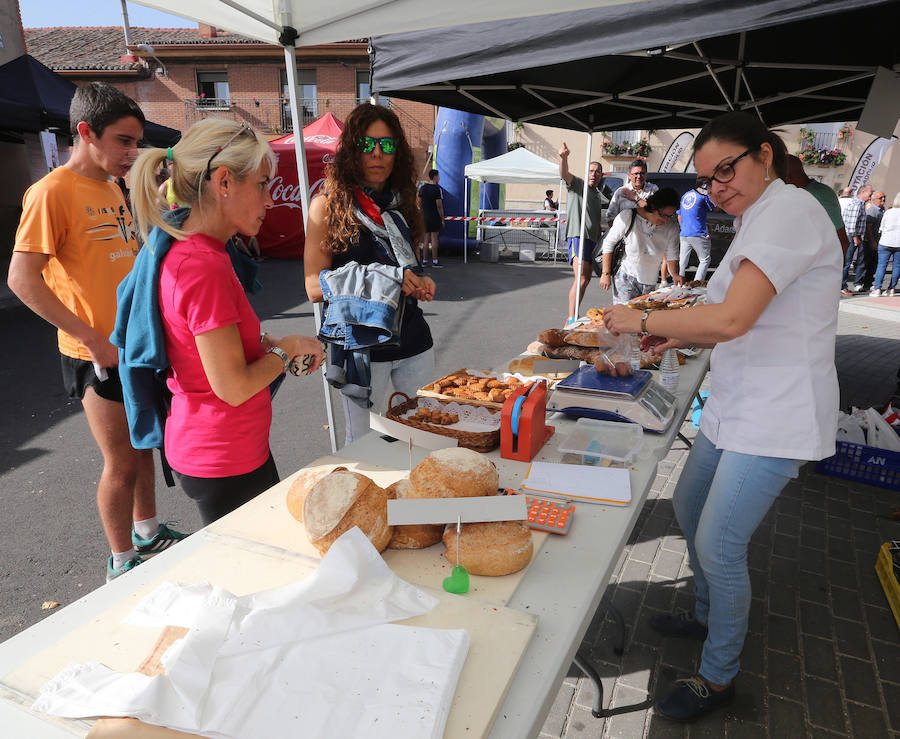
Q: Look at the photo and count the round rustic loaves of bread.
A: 5